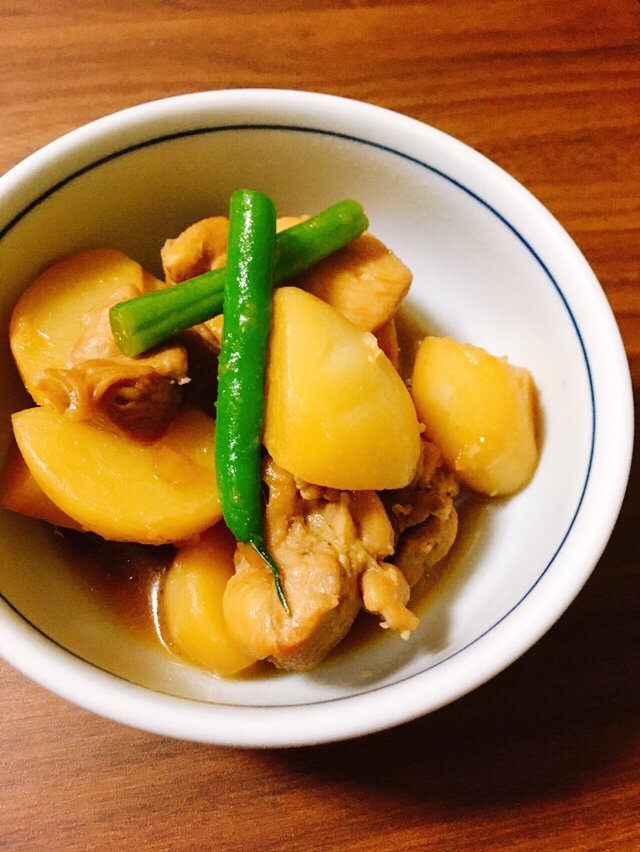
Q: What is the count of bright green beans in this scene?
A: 2